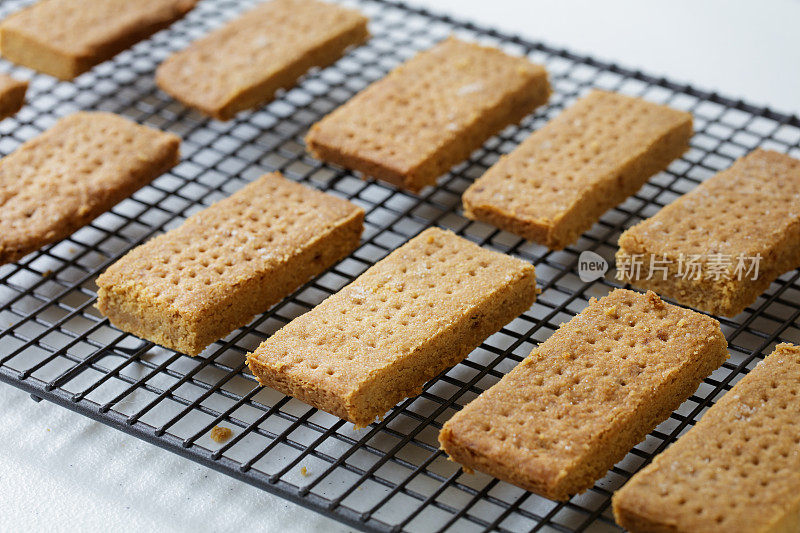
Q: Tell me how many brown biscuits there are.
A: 11